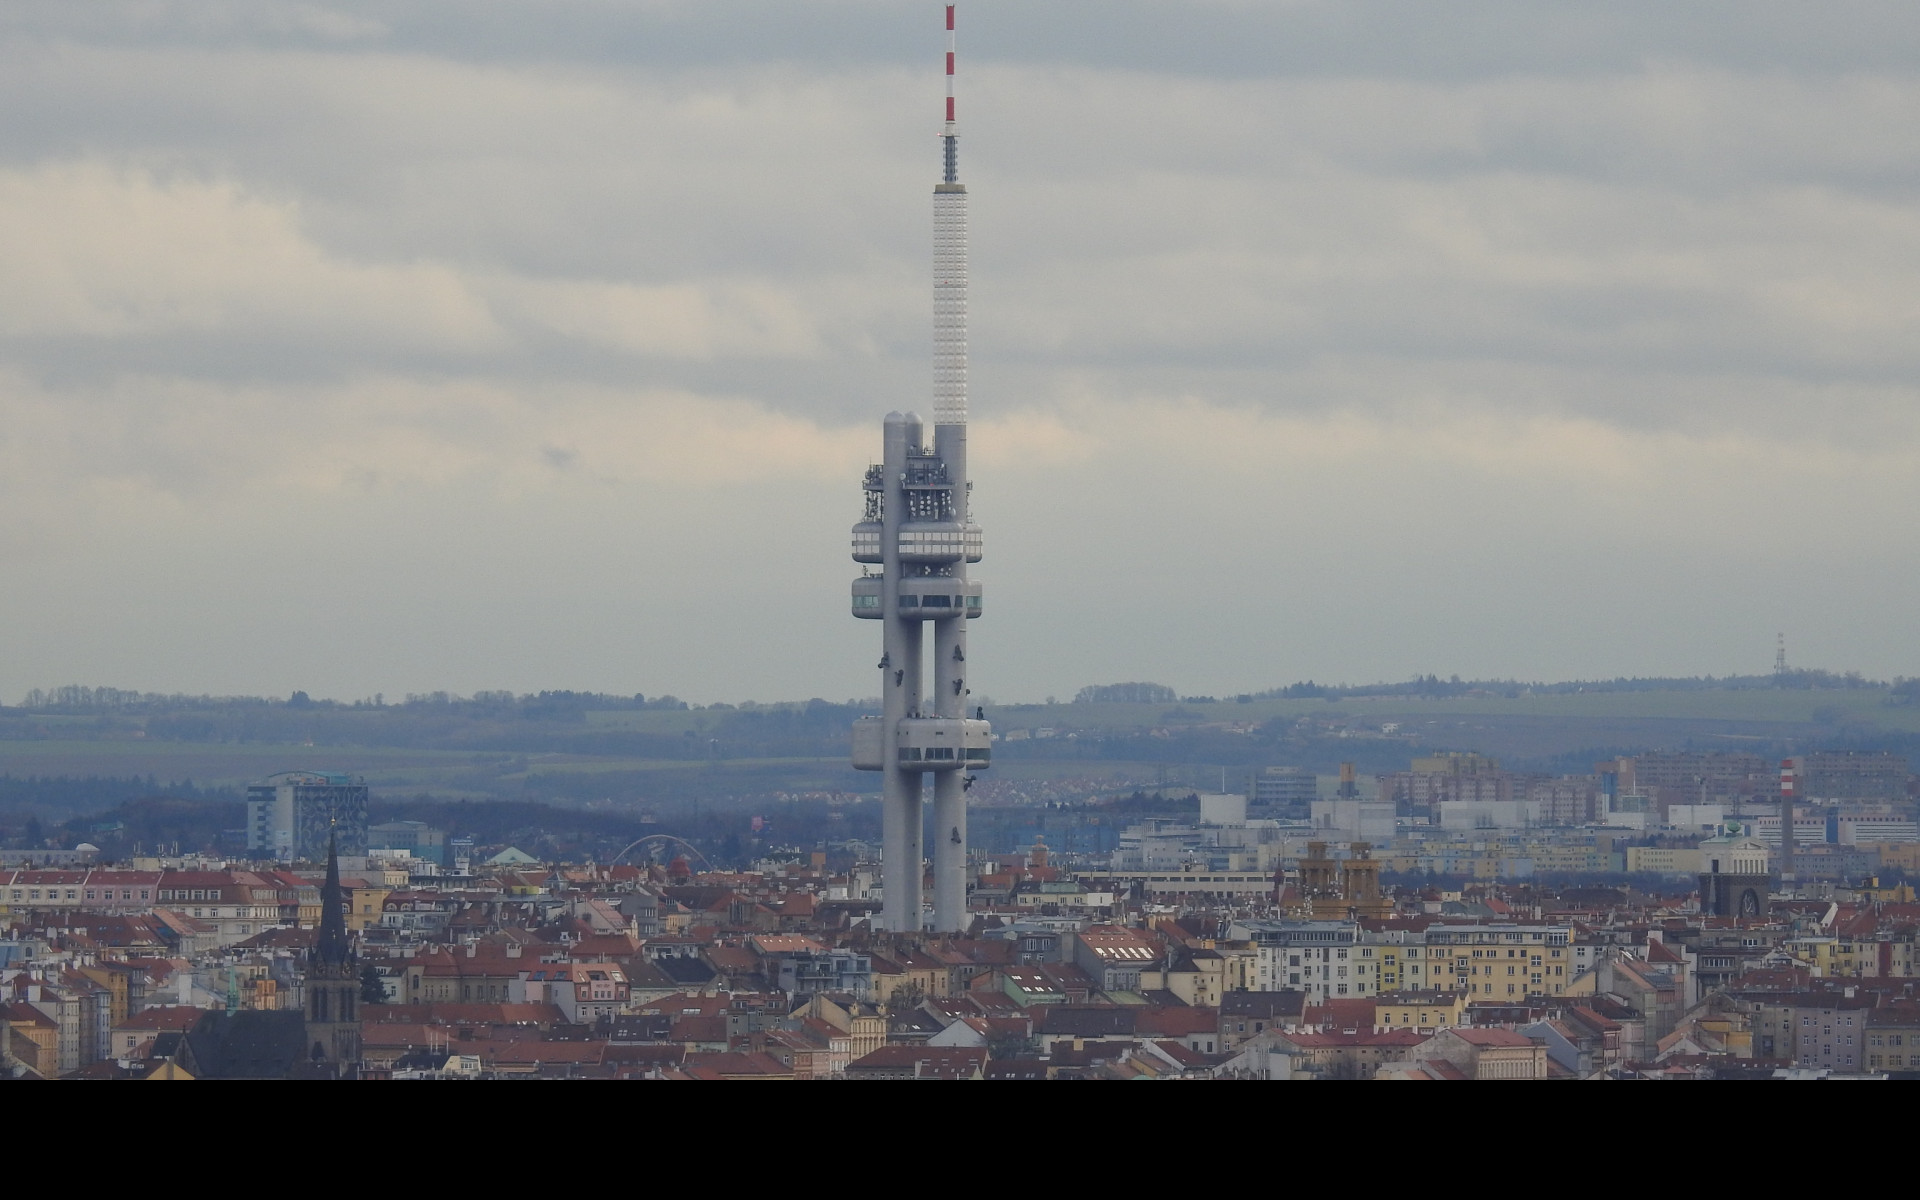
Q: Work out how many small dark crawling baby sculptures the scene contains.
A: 8